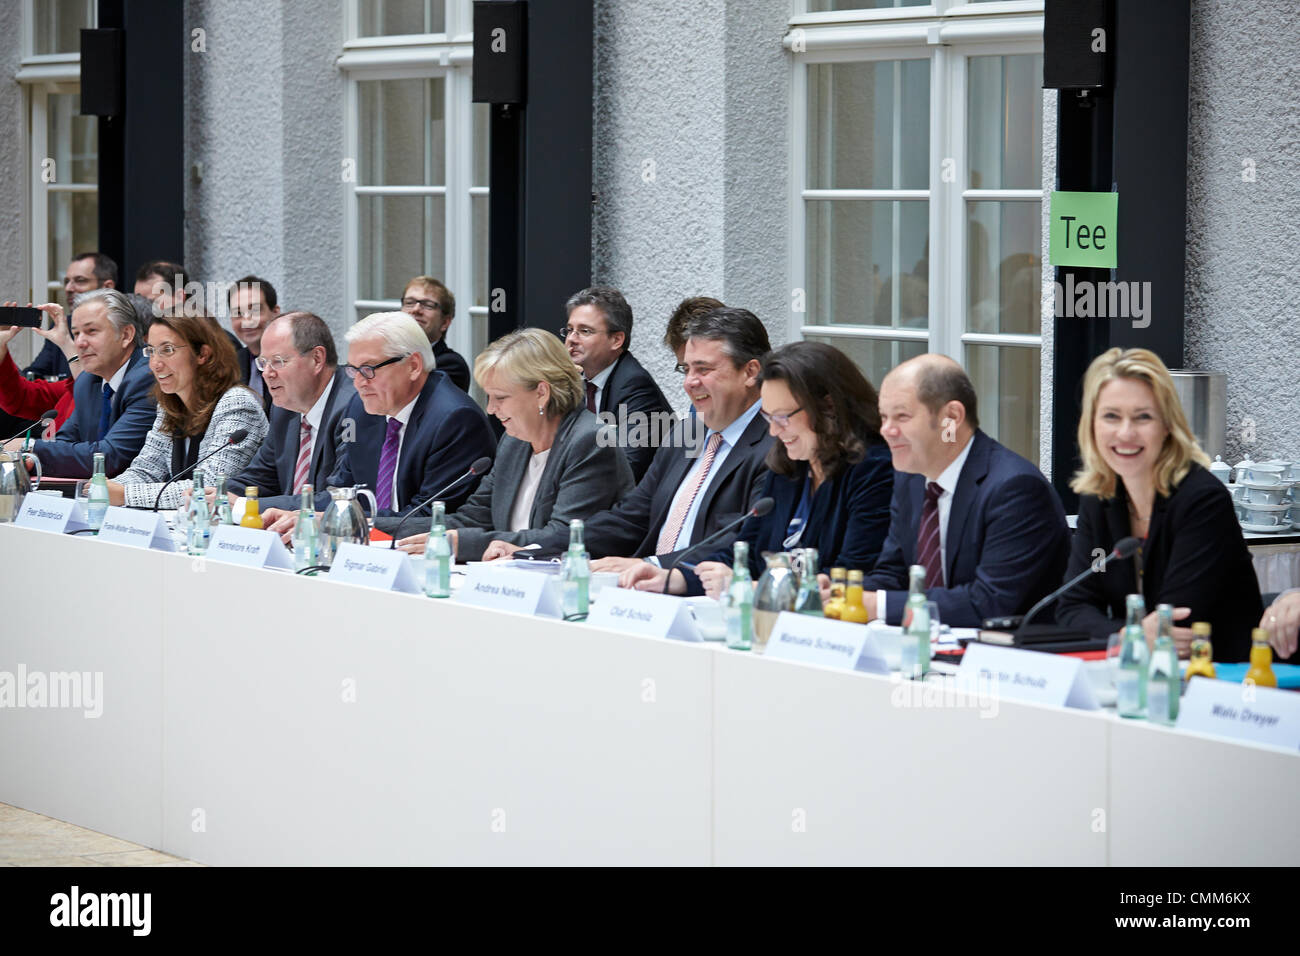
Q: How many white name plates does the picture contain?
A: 9